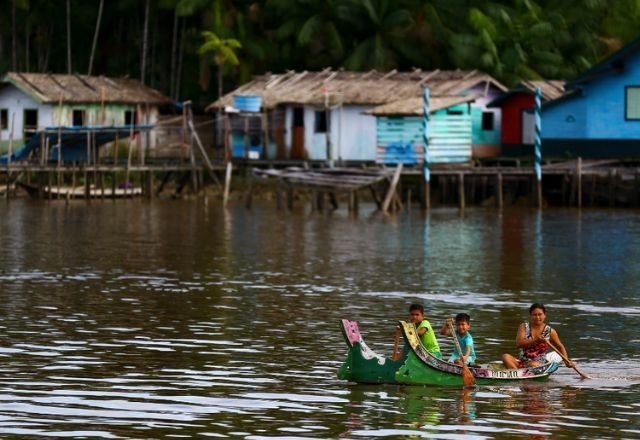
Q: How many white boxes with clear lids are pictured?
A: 0